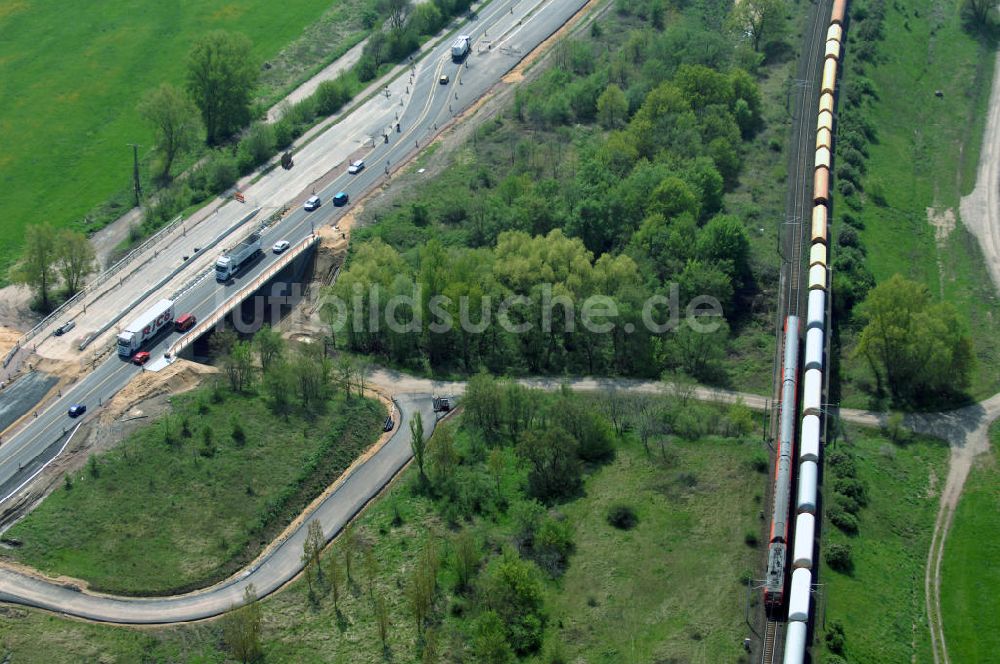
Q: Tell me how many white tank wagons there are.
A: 8